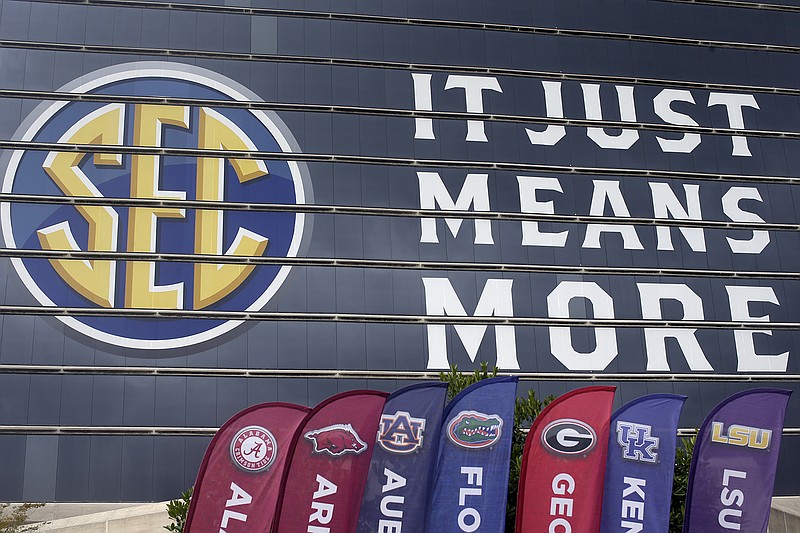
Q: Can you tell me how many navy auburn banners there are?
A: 1